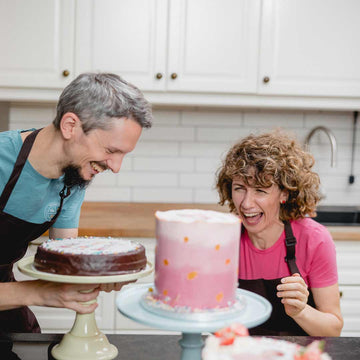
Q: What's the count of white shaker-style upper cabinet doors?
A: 4